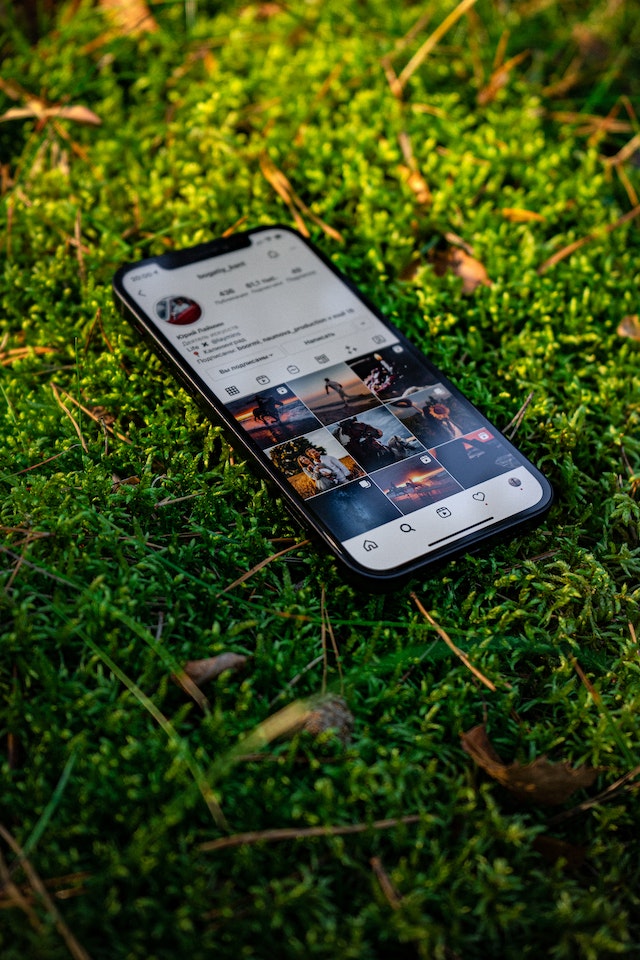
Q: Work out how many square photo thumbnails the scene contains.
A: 9